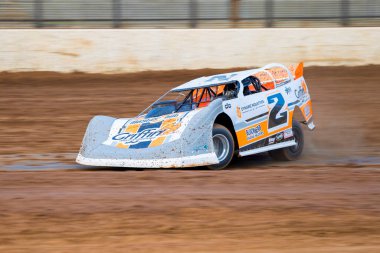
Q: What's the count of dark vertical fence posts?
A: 5